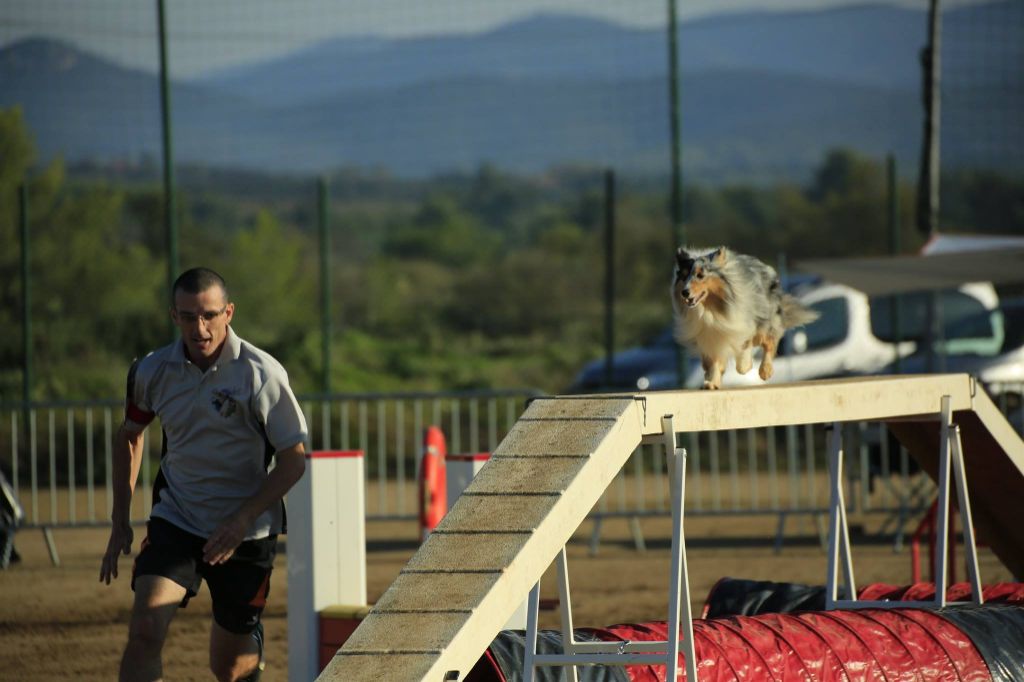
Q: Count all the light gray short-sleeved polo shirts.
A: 1